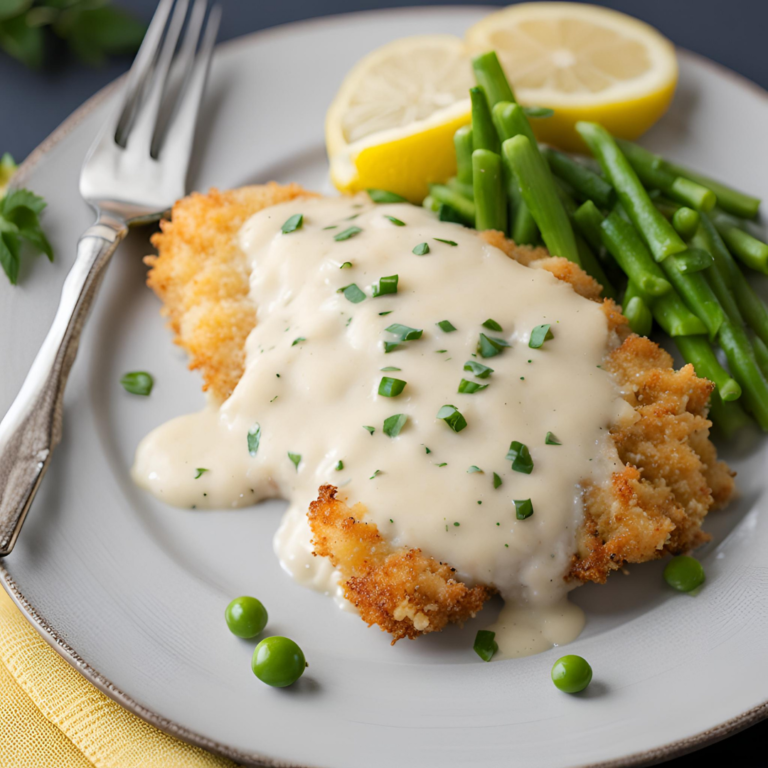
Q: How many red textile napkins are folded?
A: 0